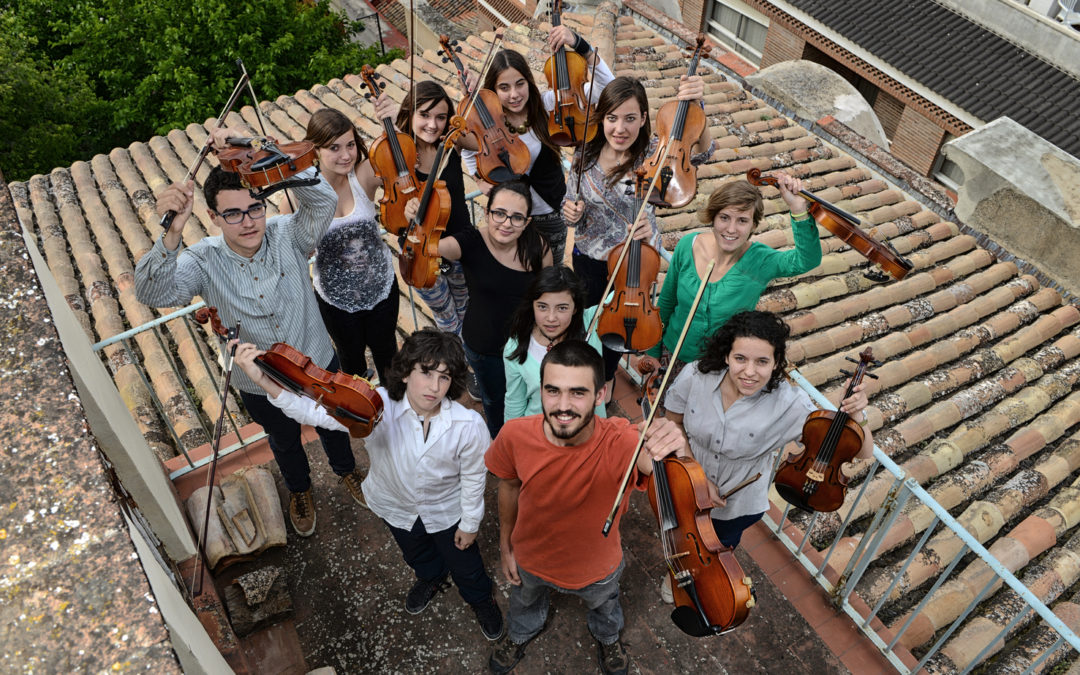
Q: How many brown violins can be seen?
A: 11